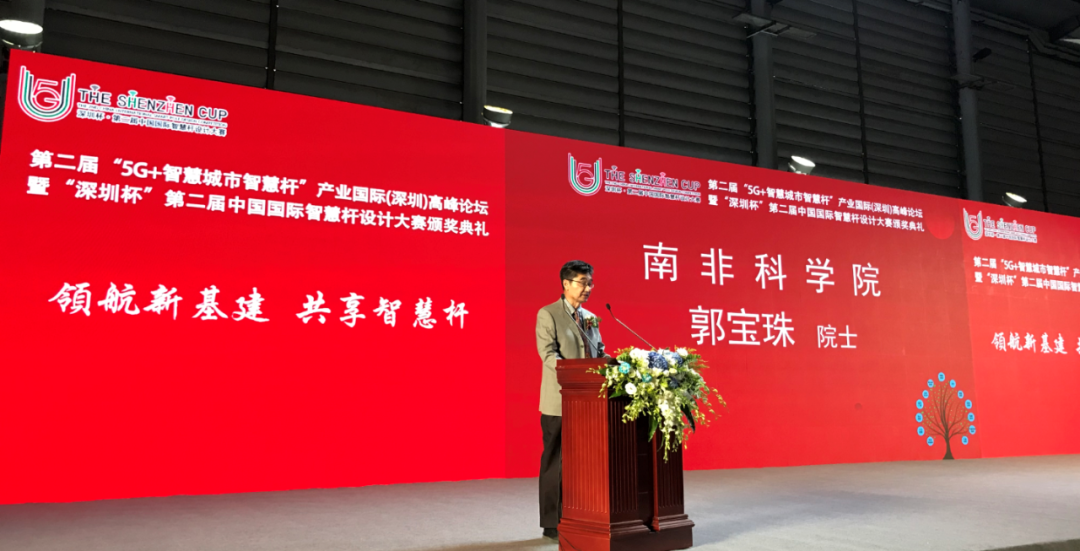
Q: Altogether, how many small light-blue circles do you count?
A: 13